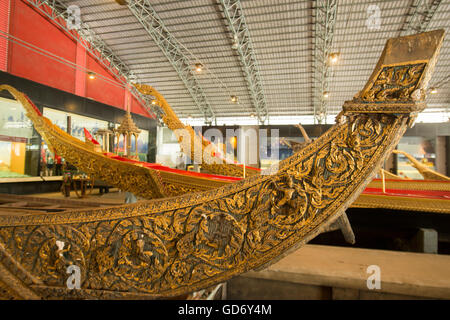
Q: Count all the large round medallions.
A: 4